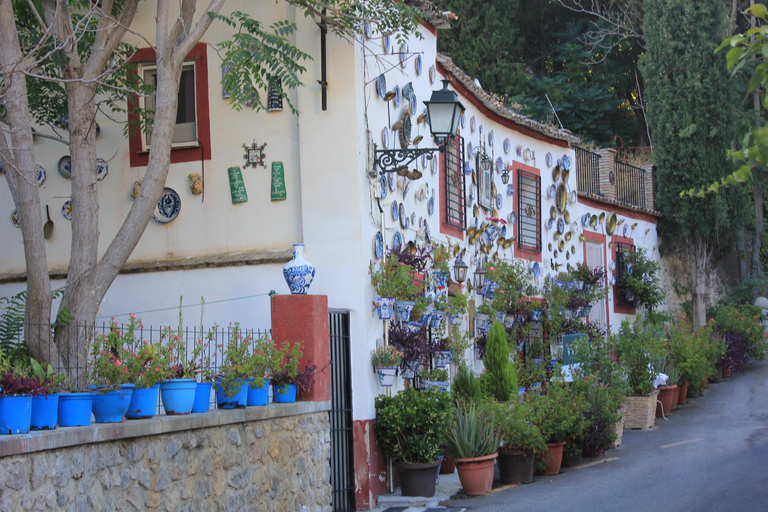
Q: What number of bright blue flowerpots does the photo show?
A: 10